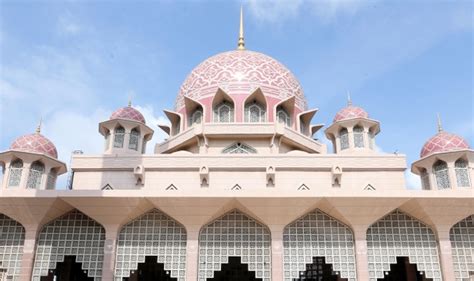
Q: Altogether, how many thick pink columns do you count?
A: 6